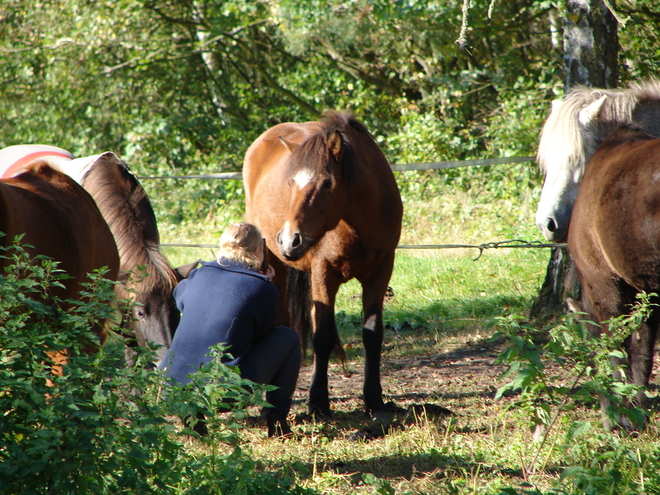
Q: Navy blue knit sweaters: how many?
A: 1